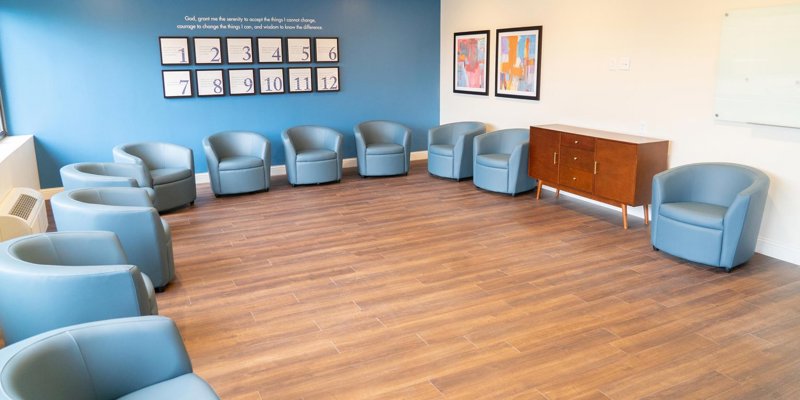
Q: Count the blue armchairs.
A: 11